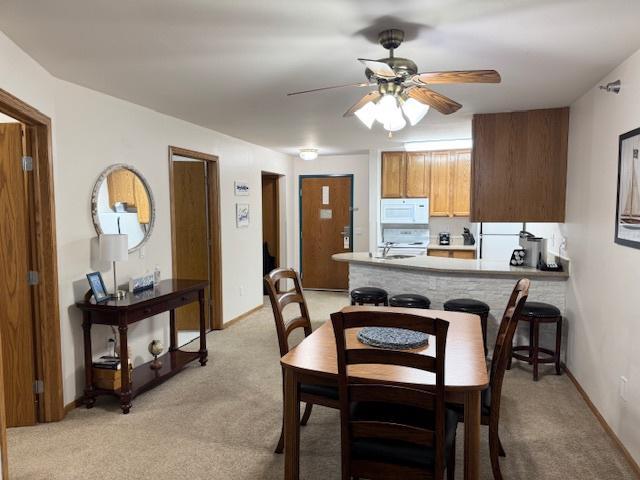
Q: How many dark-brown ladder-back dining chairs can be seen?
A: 3